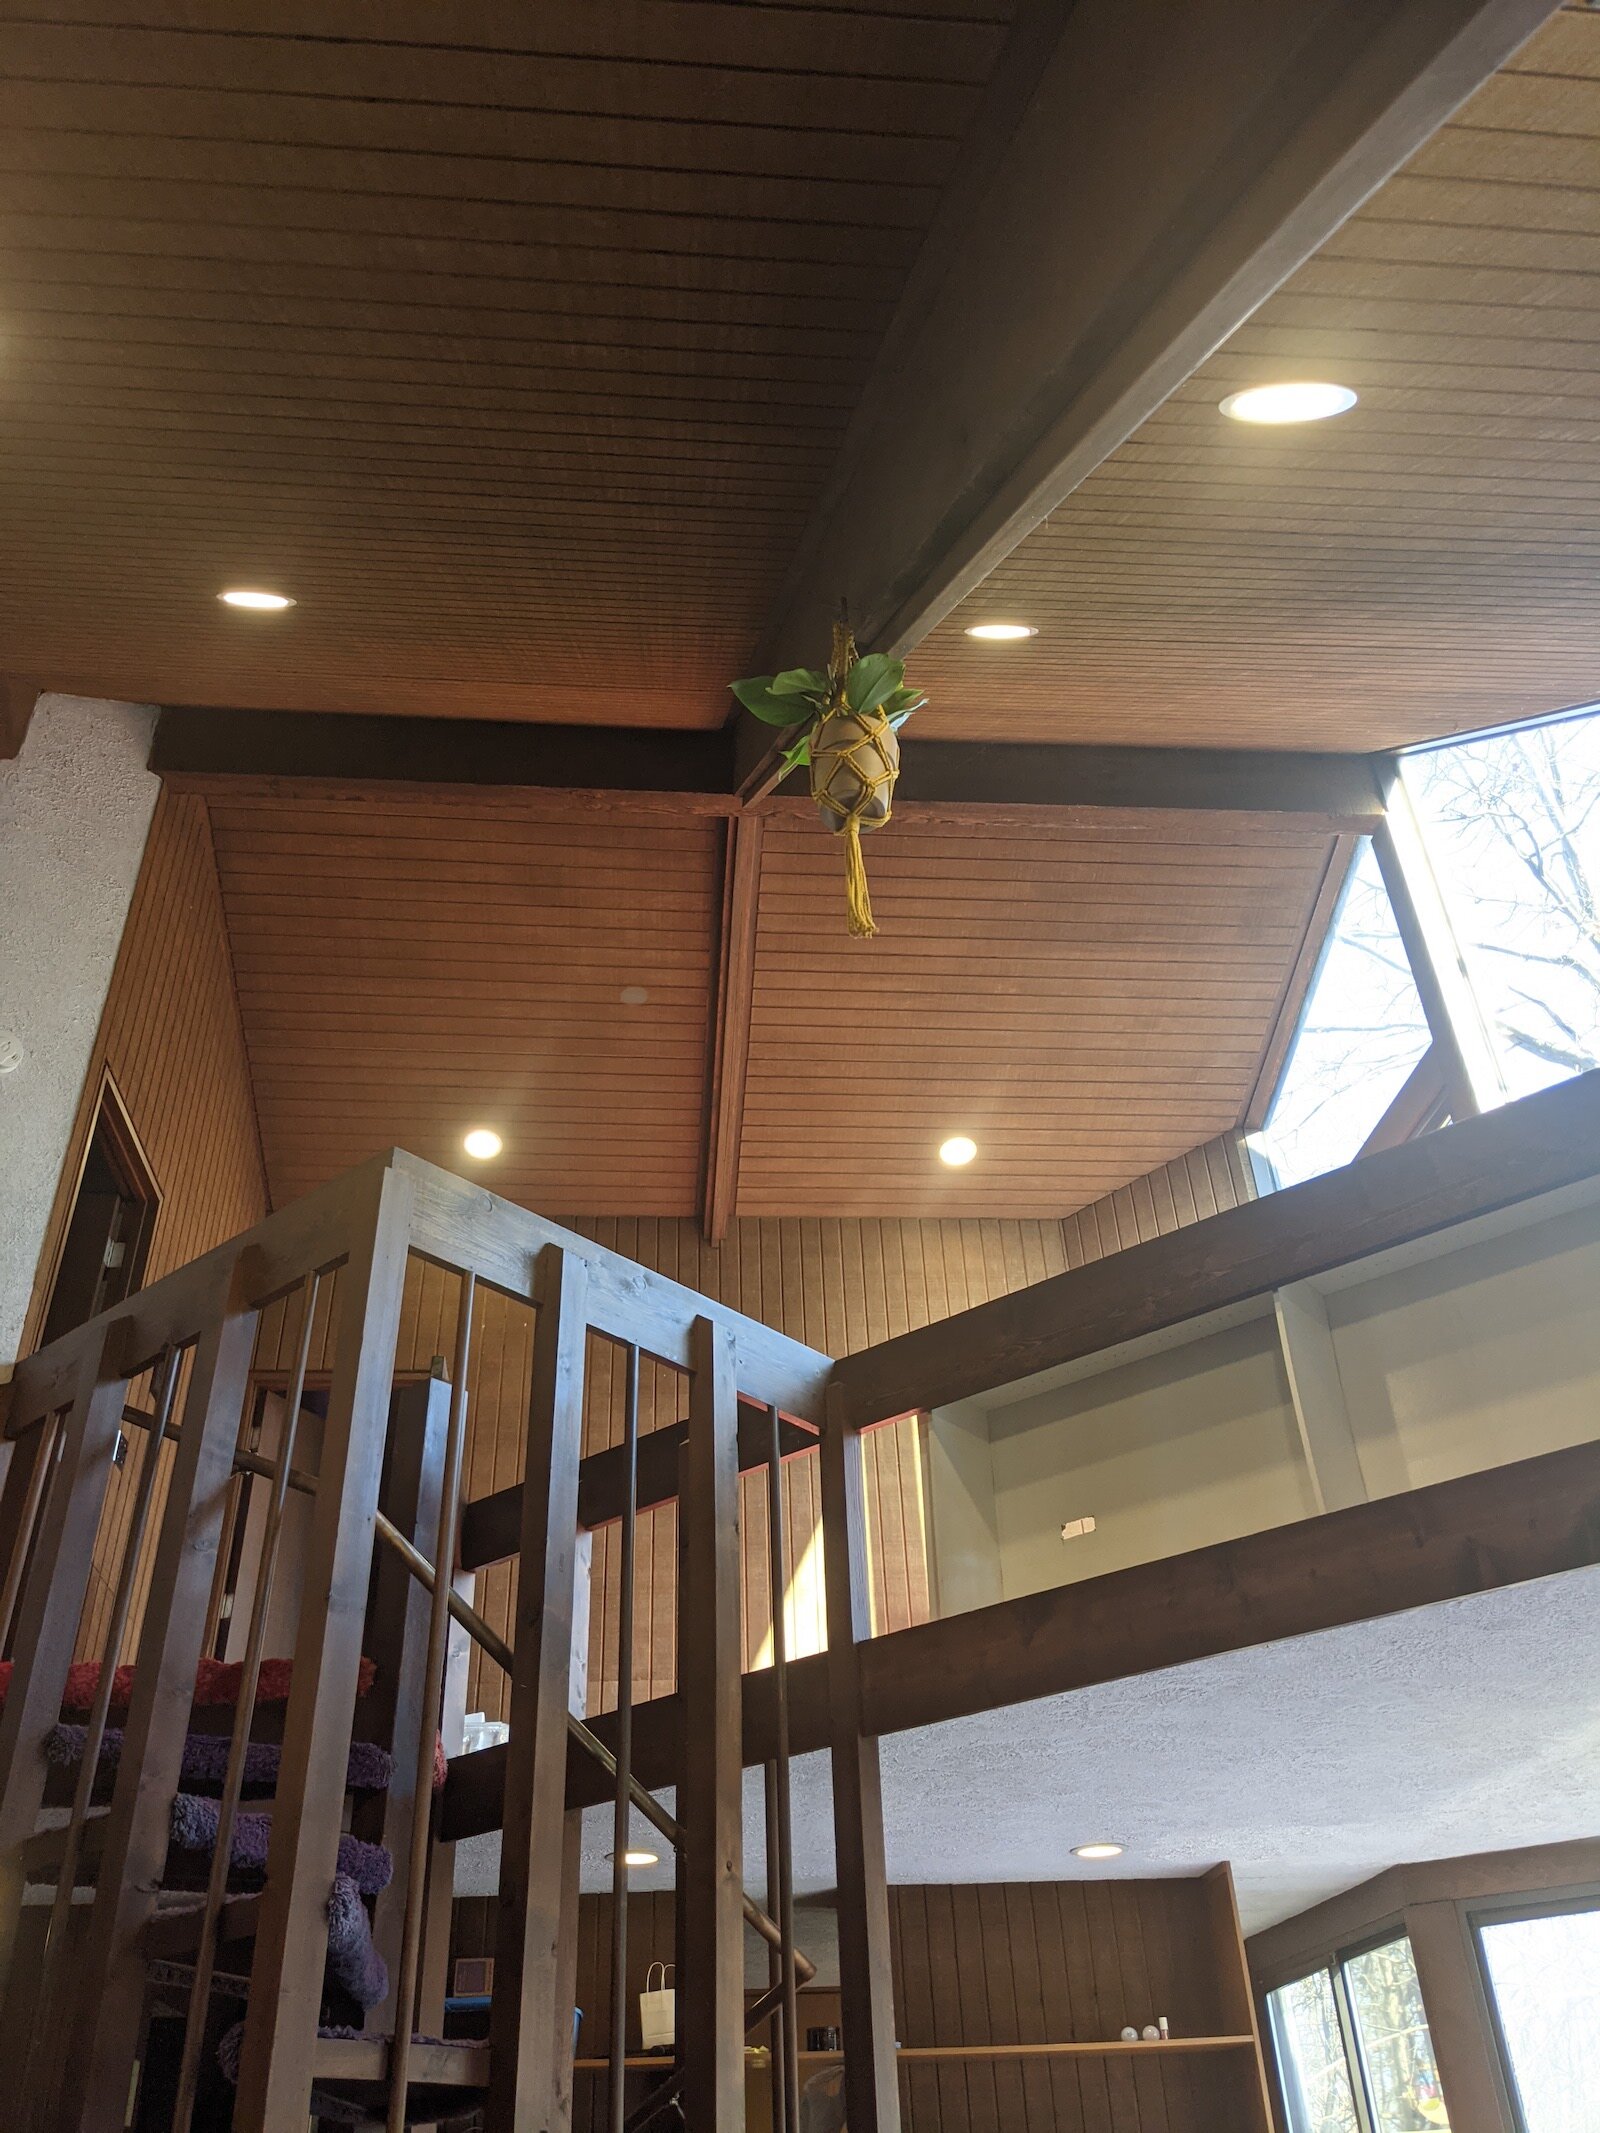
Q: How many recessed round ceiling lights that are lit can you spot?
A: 7